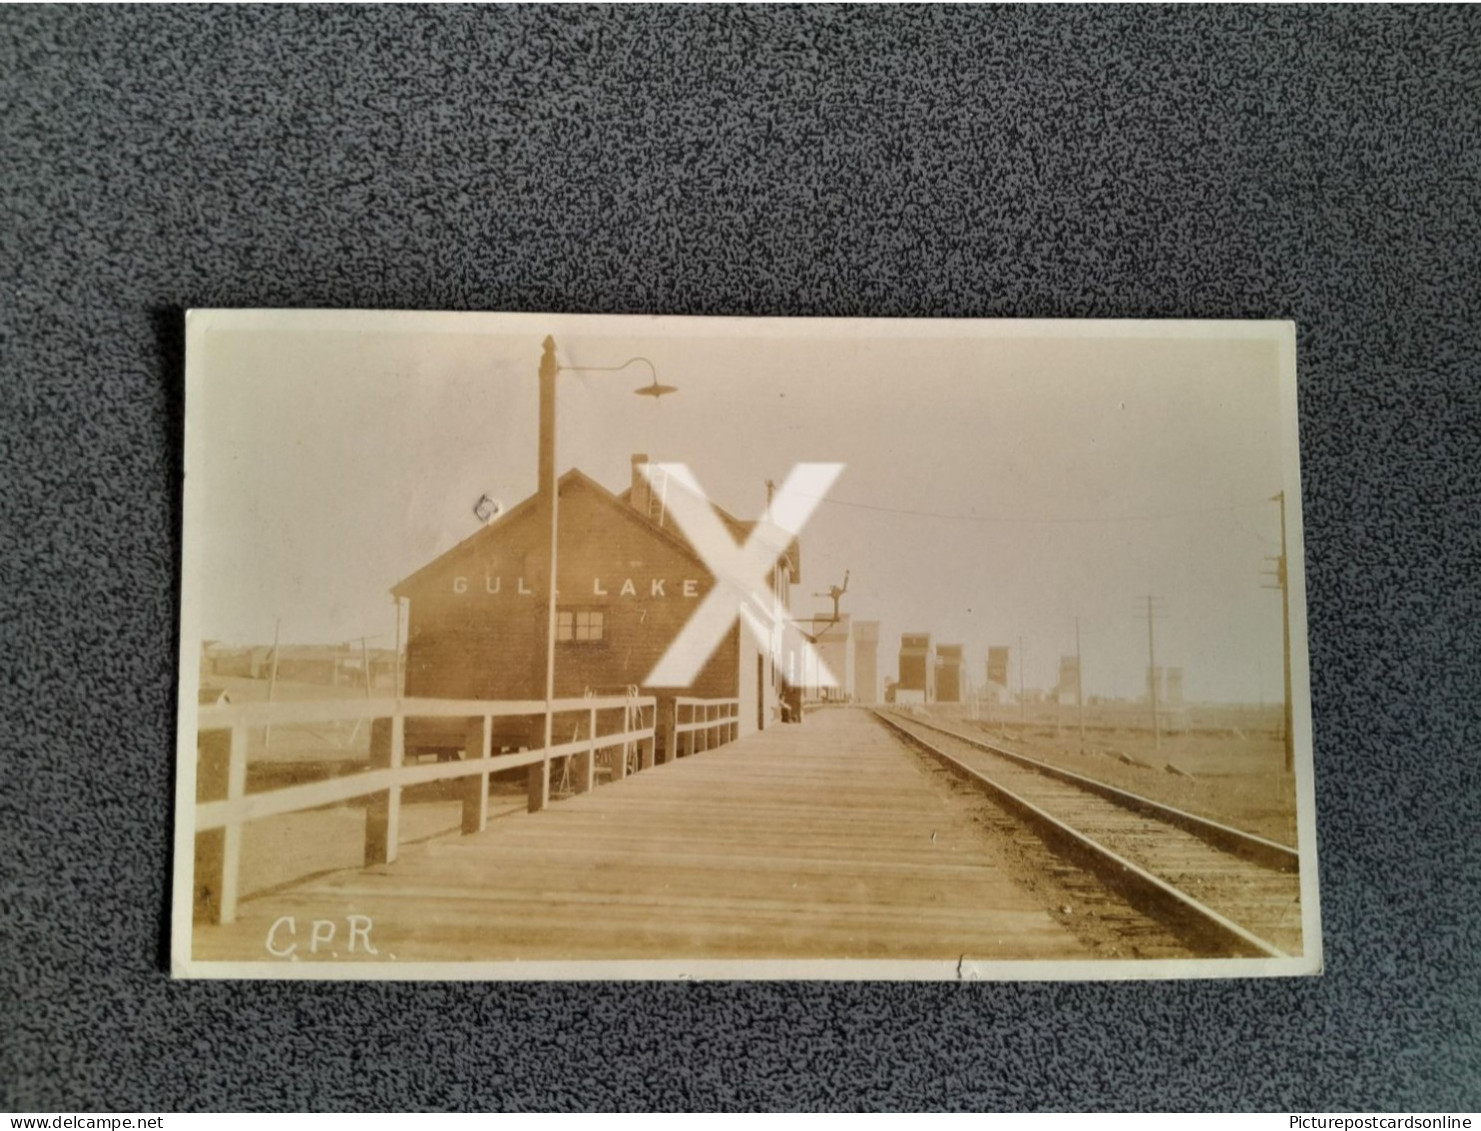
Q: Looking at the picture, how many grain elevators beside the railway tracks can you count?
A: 8